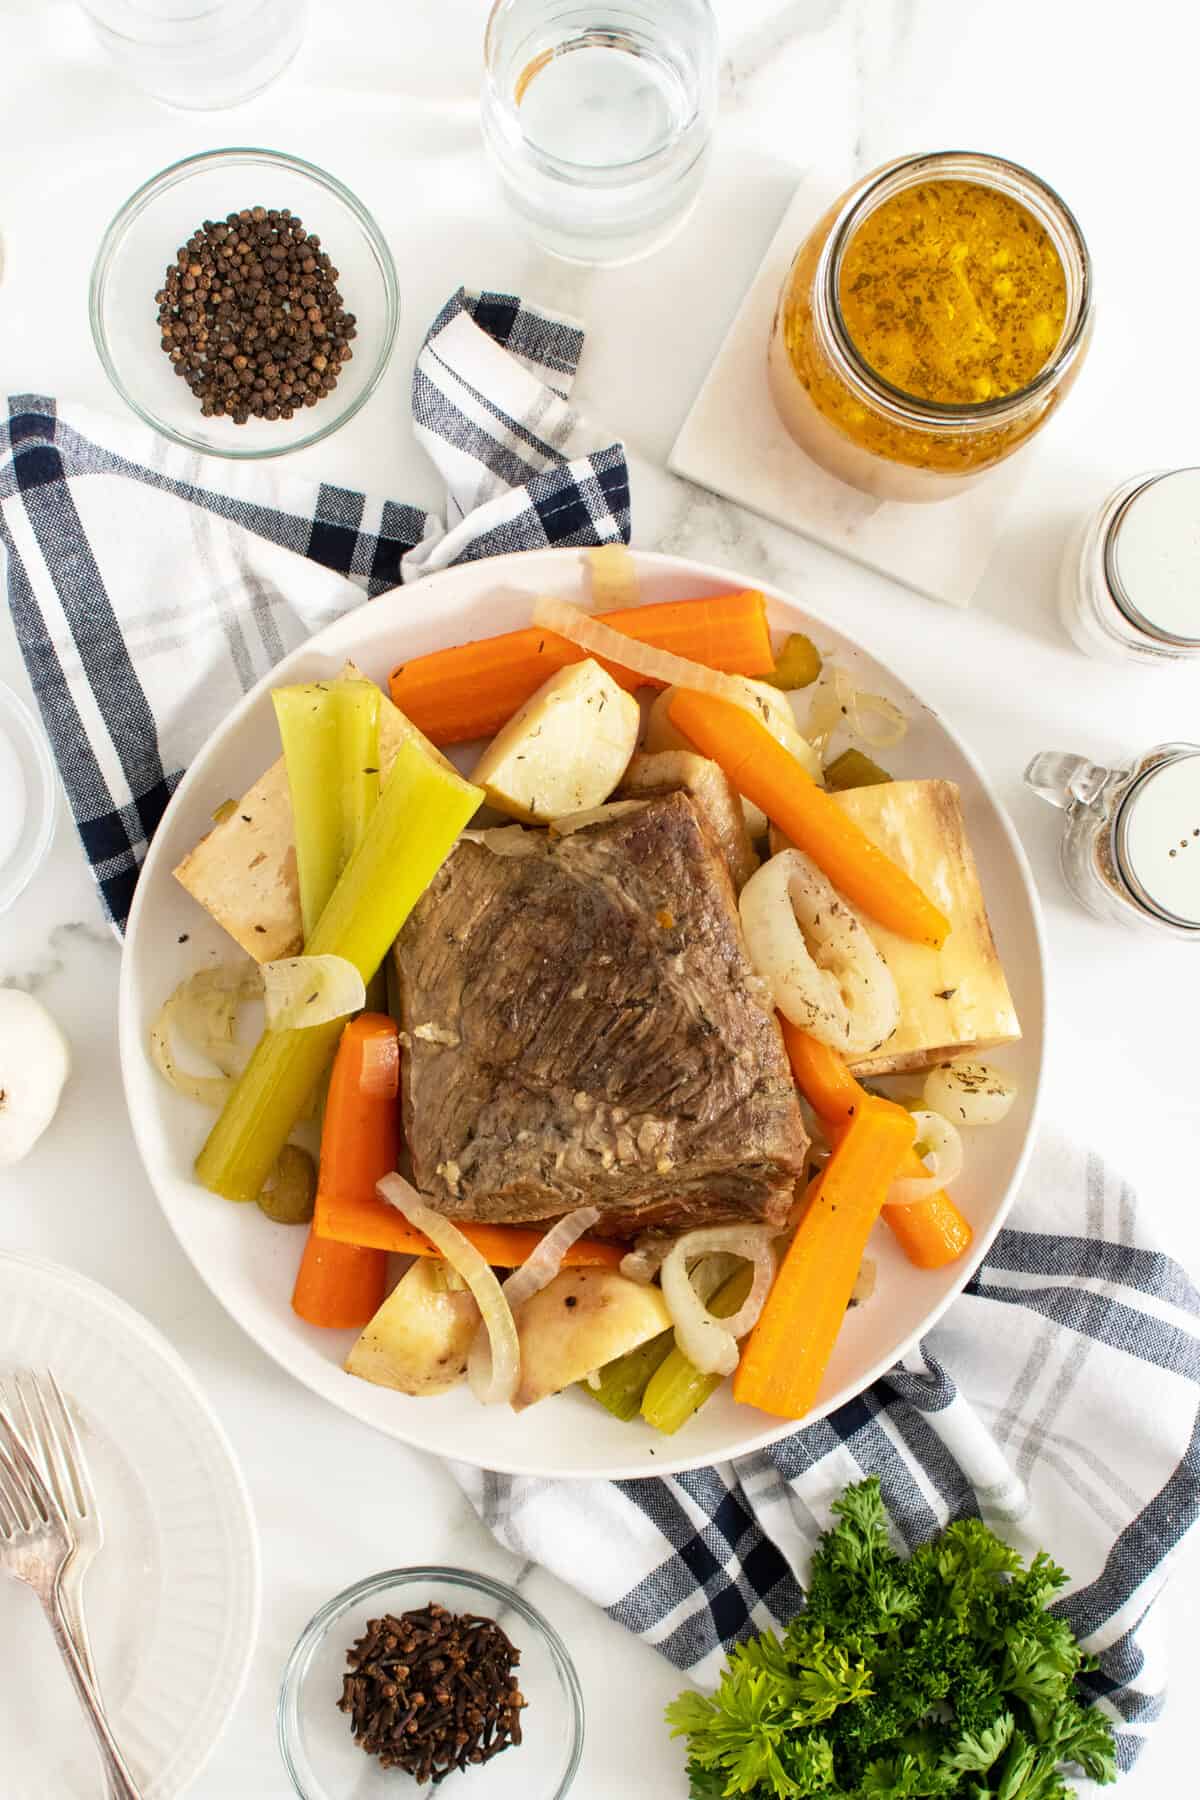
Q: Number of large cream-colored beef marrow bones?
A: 2